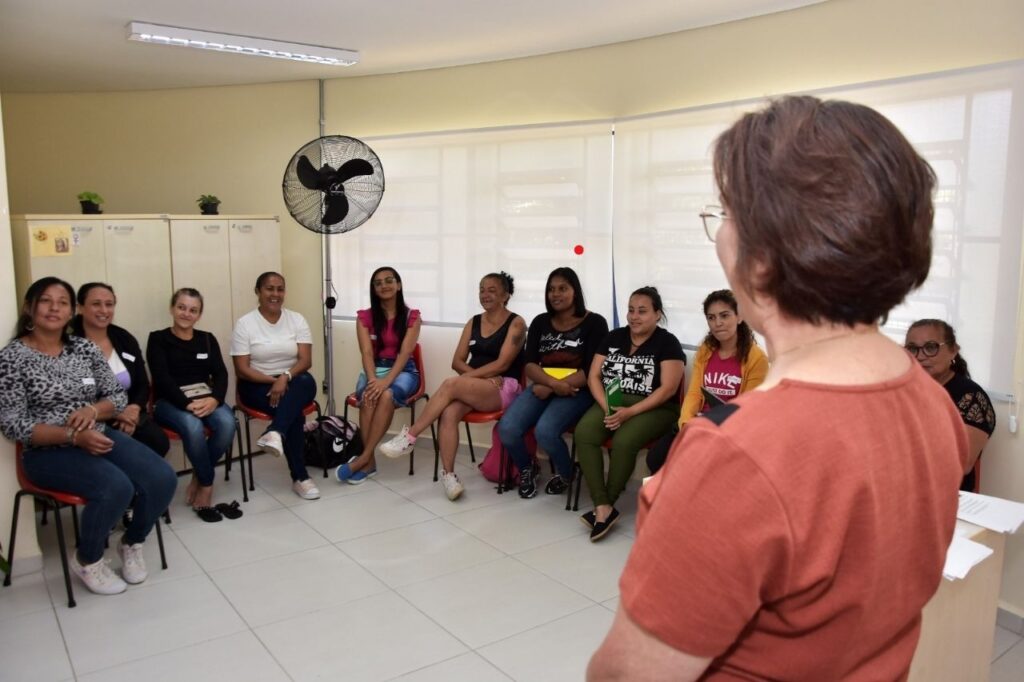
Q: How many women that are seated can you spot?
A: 10